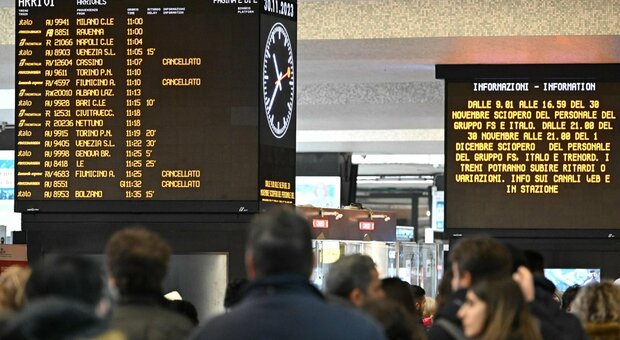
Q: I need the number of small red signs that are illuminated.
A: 2